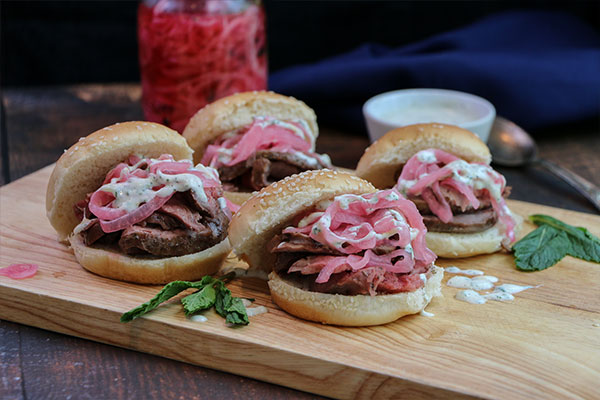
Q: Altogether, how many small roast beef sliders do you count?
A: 4